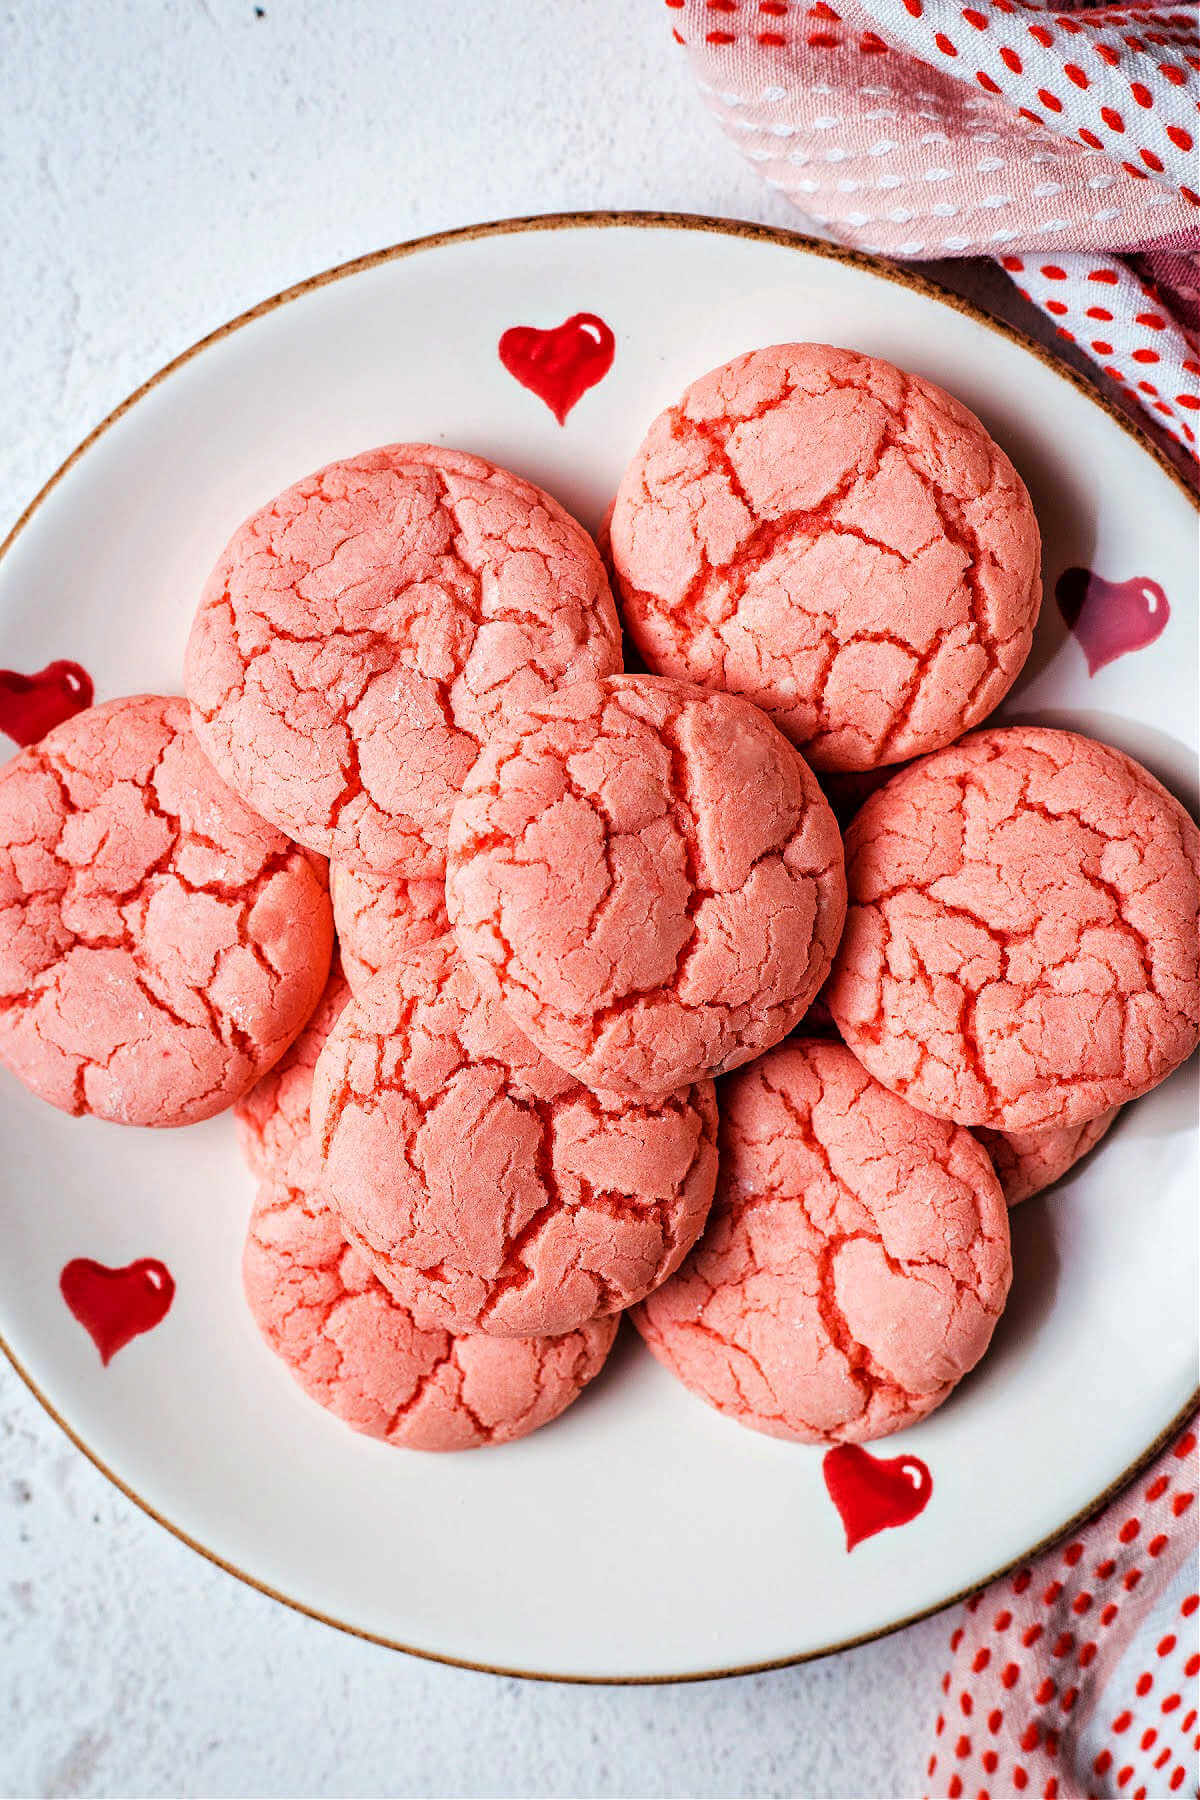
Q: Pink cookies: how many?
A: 11